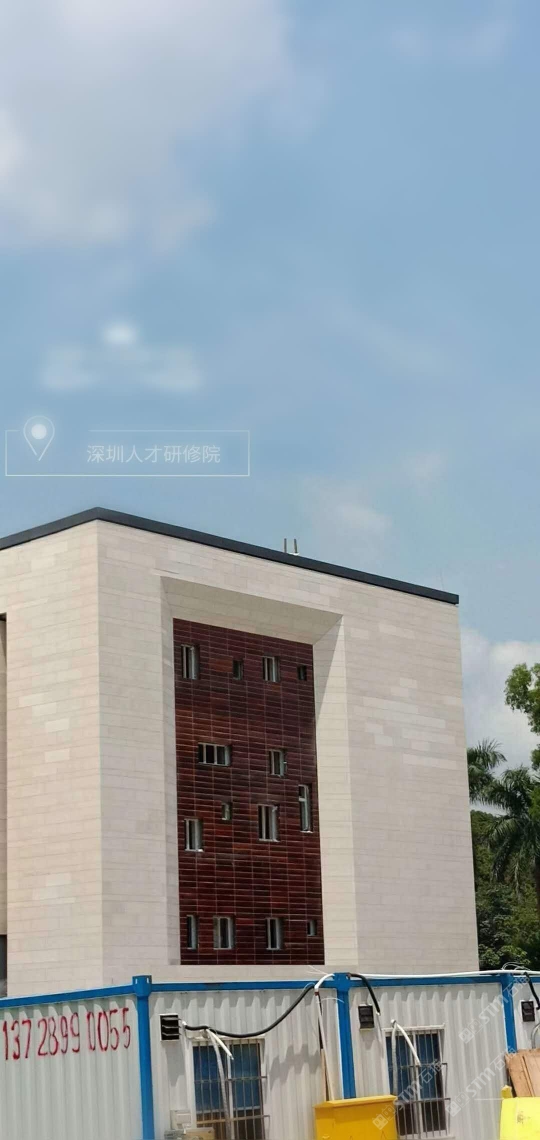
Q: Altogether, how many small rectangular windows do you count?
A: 14